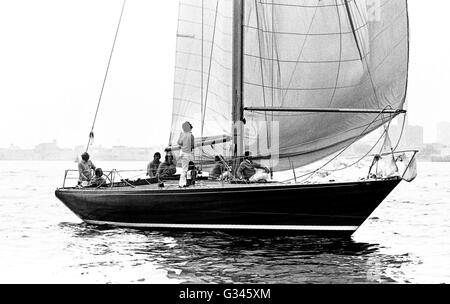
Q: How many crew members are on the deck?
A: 7